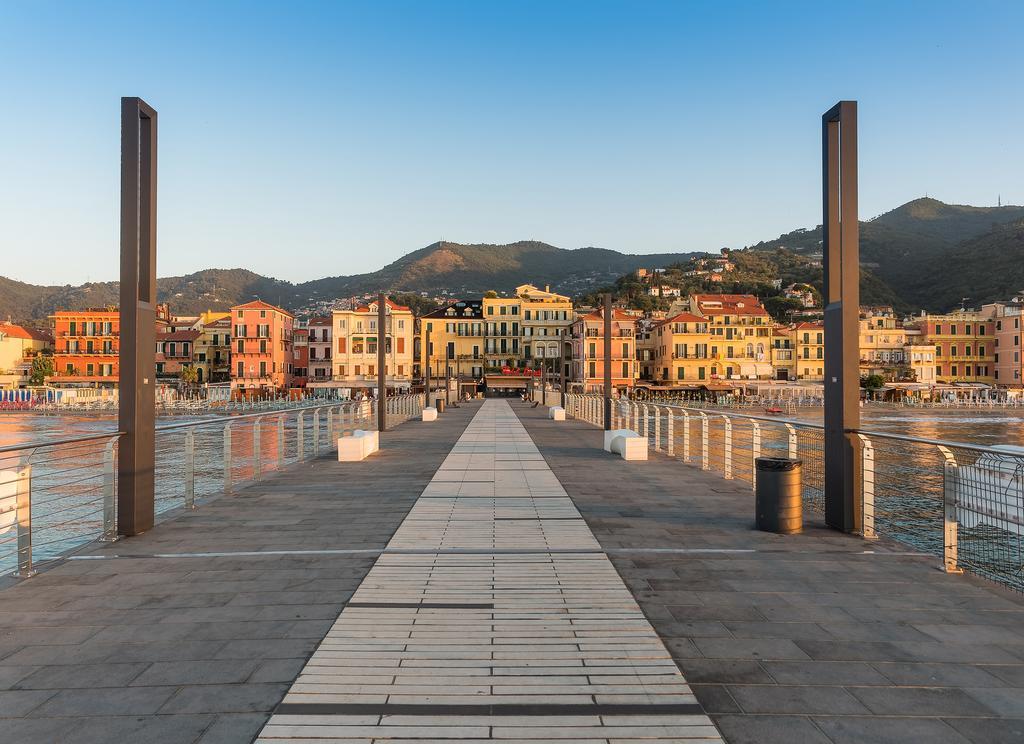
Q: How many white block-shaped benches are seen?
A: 4